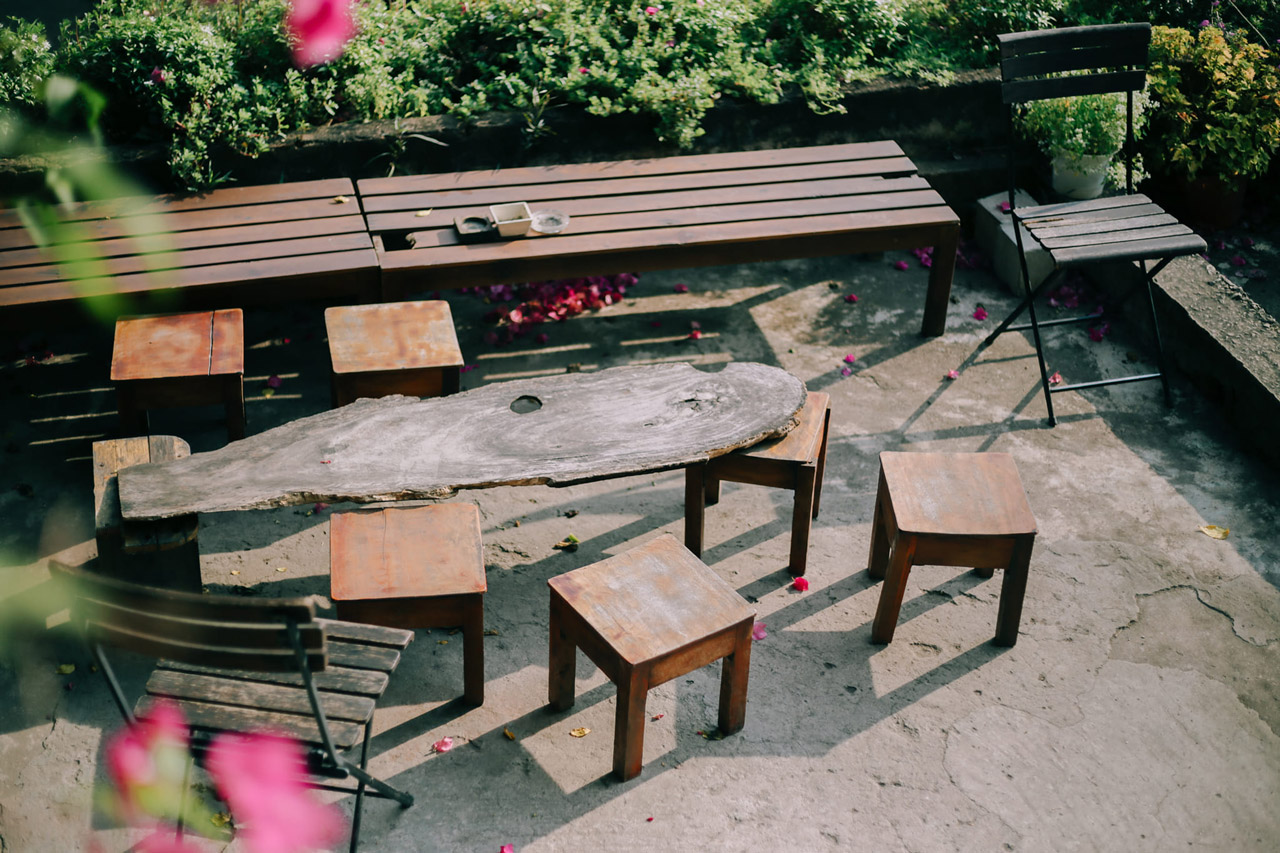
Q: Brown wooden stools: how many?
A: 6